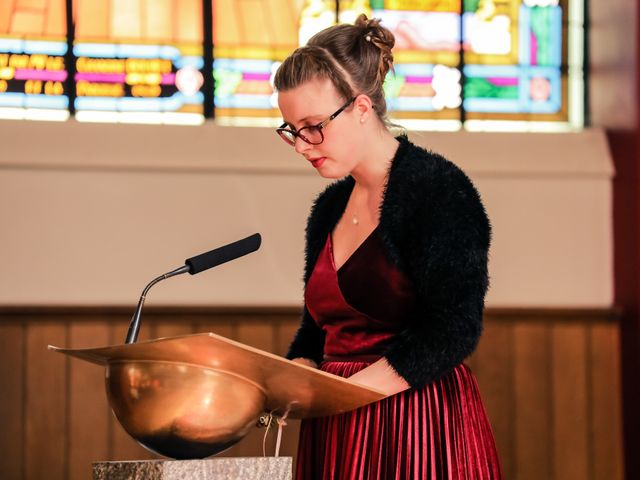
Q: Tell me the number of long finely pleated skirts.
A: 1